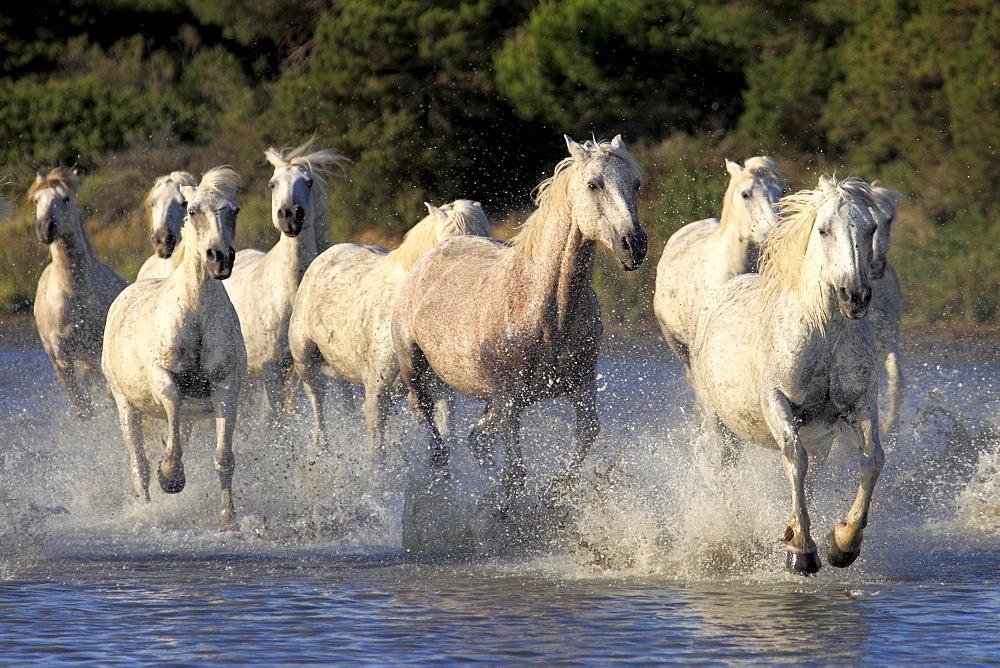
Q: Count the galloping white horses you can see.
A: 9